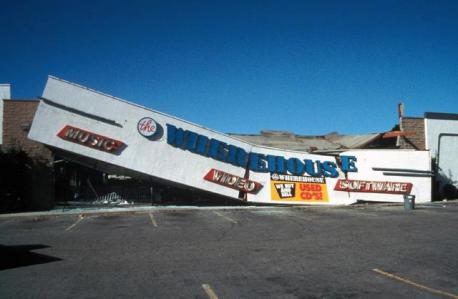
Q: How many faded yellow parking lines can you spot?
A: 5